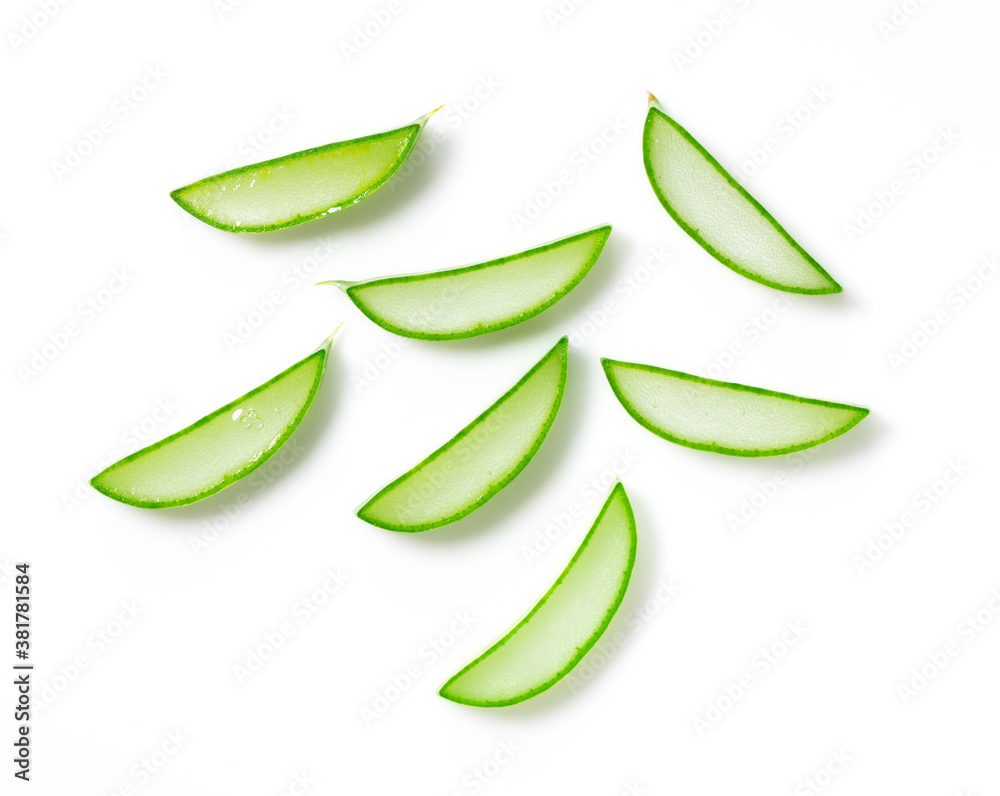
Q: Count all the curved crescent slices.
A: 7